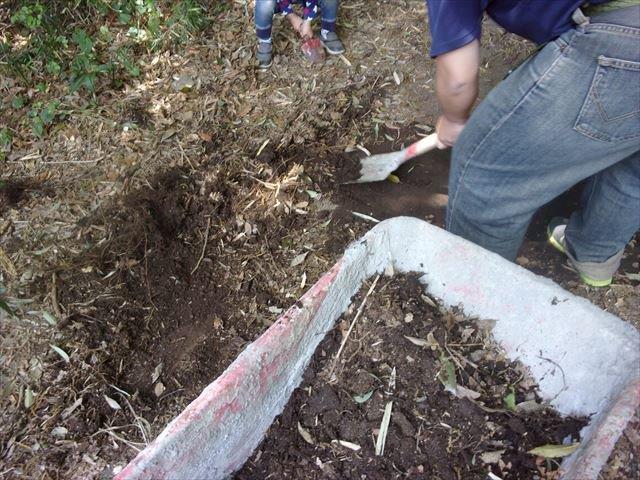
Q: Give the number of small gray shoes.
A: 2